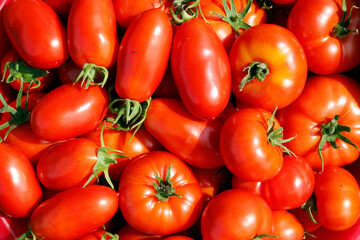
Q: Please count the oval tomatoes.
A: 9